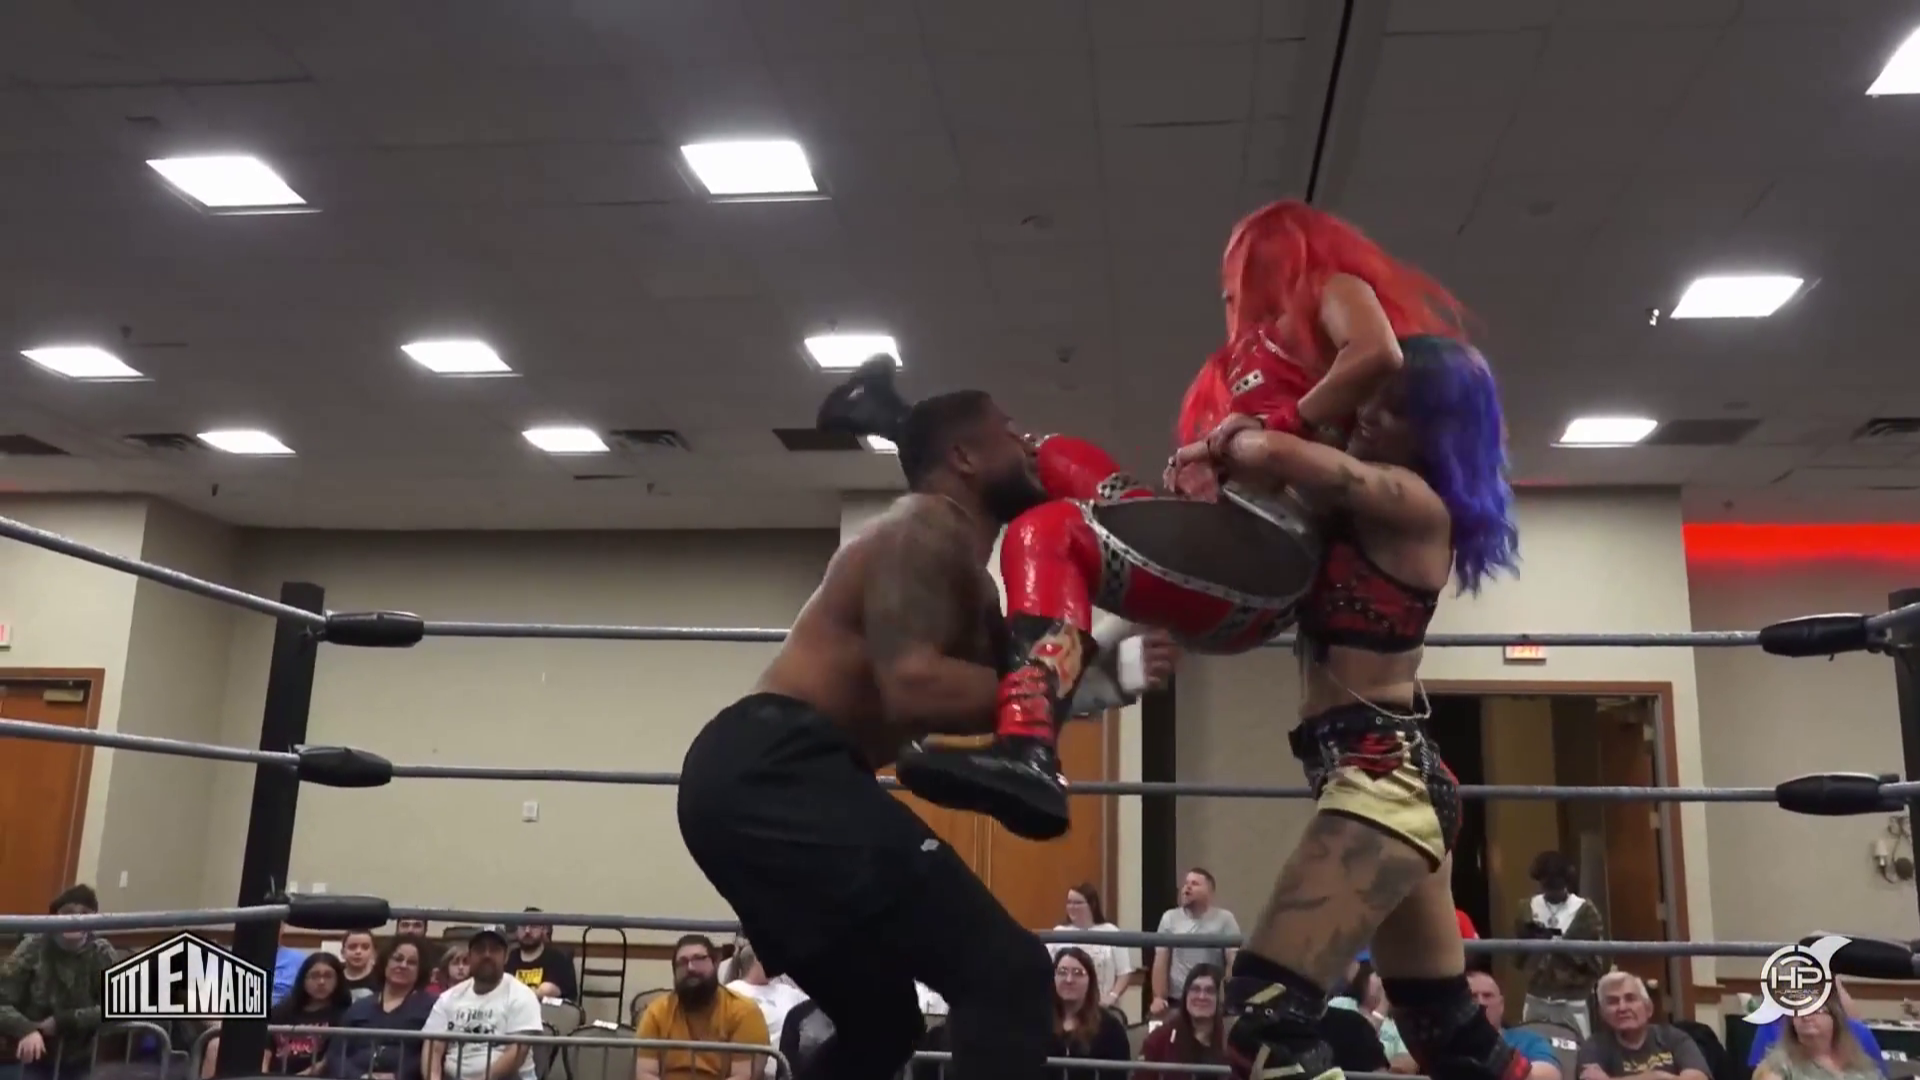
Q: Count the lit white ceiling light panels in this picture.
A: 11